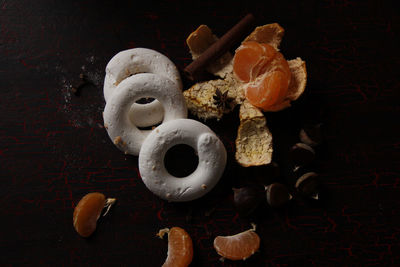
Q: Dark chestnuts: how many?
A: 5